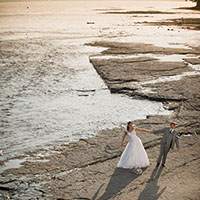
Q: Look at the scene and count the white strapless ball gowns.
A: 1